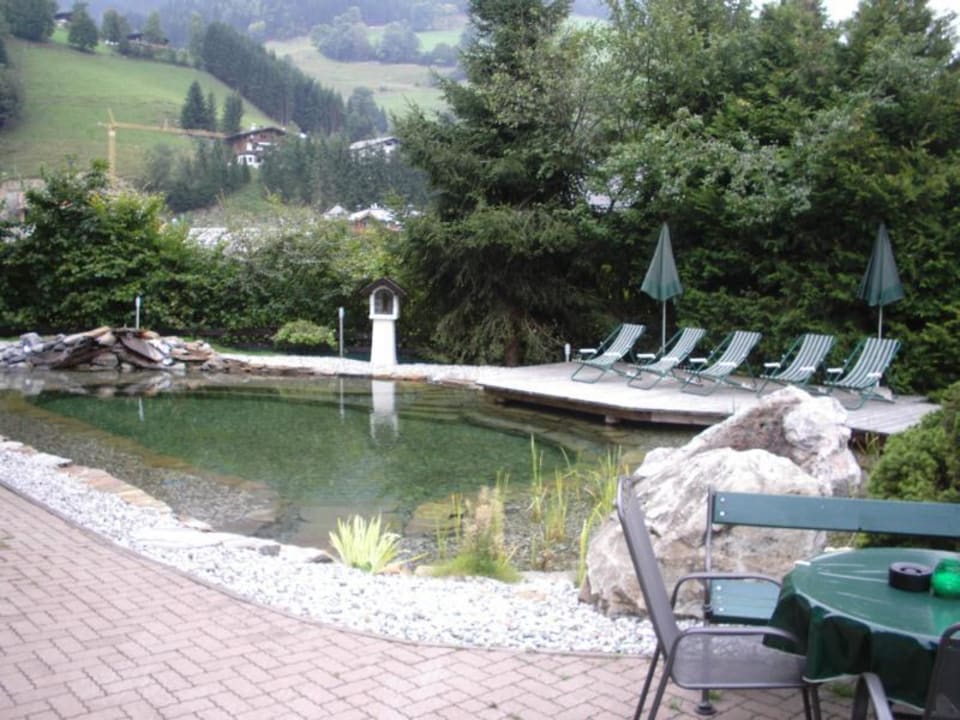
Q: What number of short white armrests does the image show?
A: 10